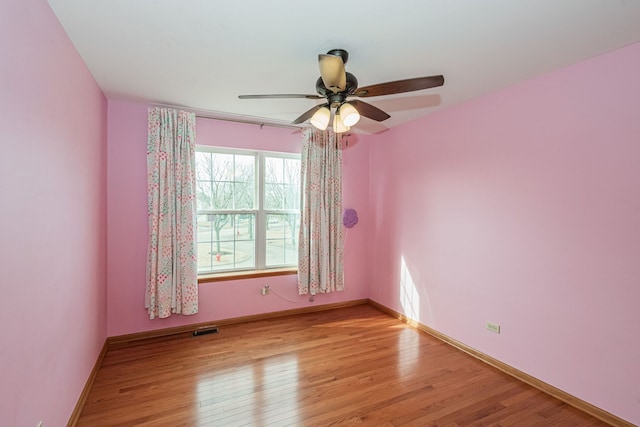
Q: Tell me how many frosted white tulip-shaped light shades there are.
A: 3